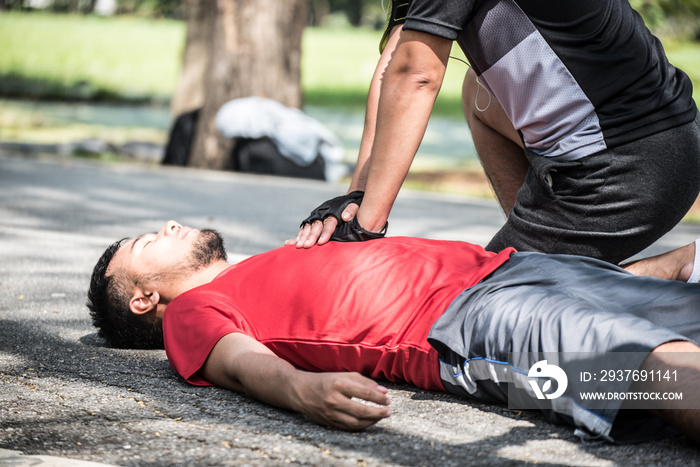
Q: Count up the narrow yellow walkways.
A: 0